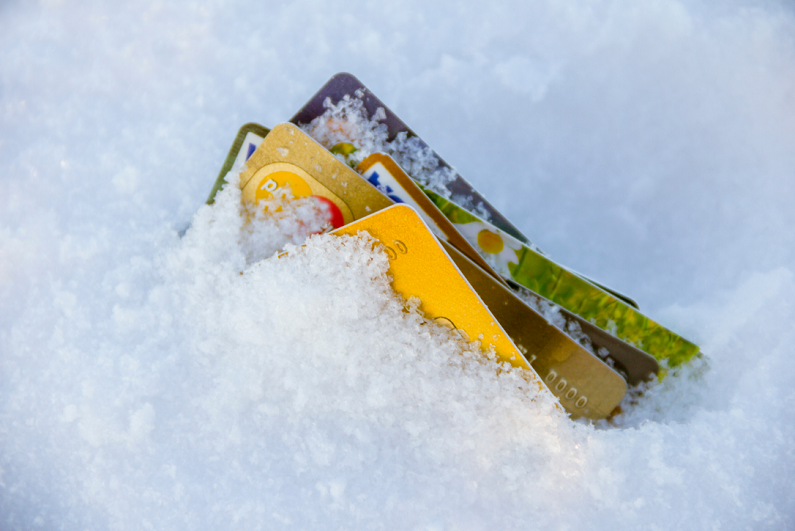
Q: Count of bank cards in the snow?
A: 7